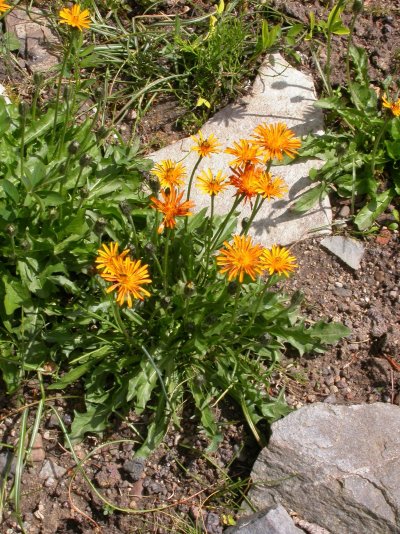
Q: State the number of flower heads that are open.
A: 15